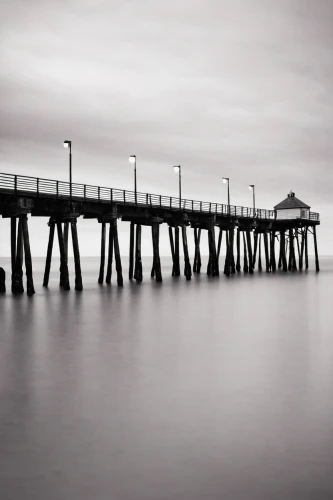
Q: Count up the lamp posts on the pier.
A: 5